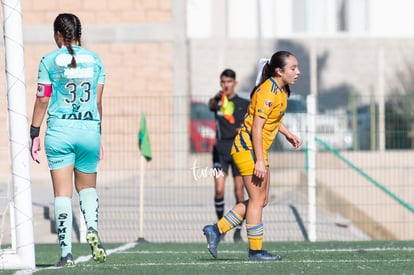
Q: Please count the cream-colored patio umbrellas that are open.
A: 0